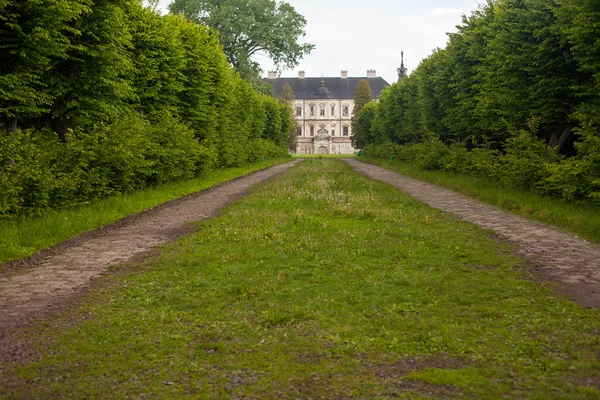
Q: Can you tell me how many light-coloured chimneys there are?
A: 4